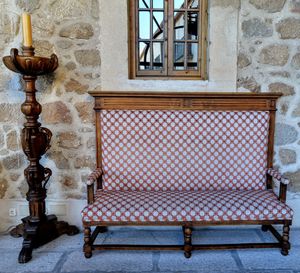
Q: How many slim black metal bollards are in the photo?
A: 0